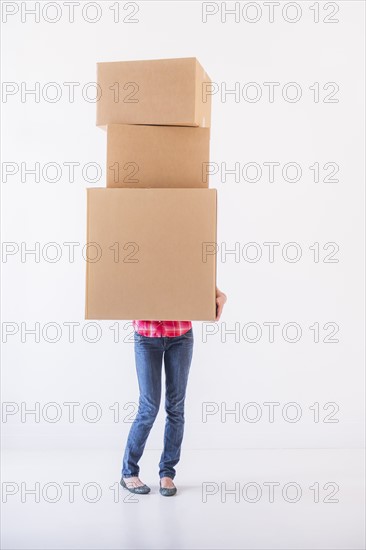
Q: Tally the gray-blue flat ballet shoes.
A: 2